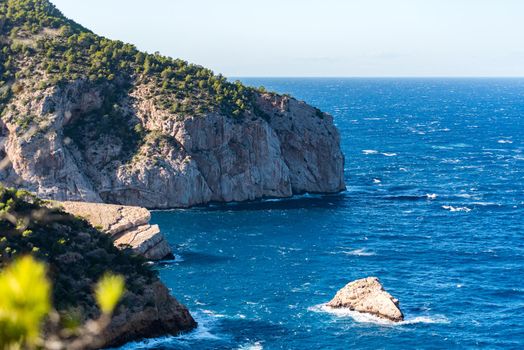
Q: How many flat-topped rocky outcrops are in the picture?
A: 1